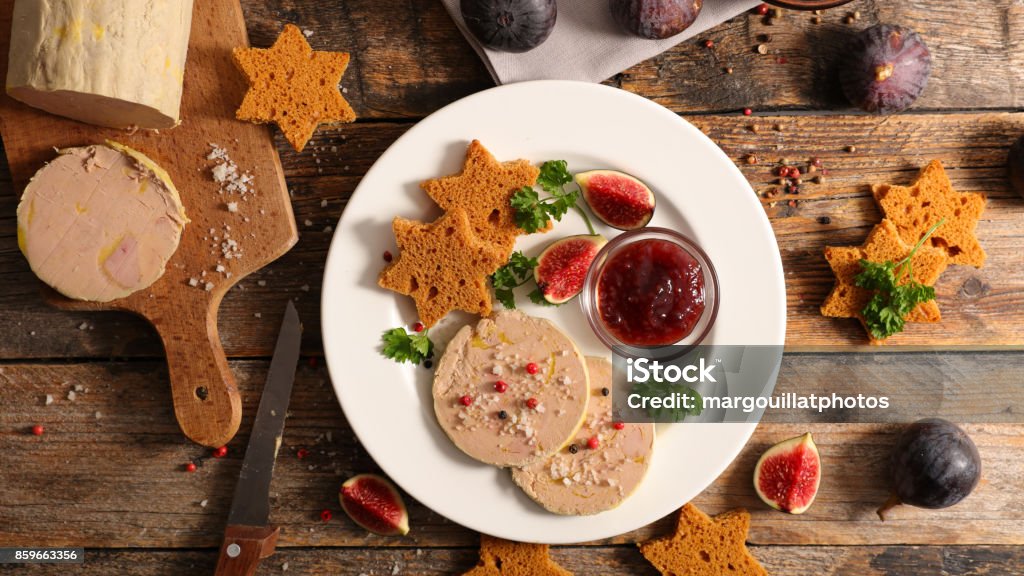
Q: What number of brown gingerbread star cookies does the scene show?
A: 7